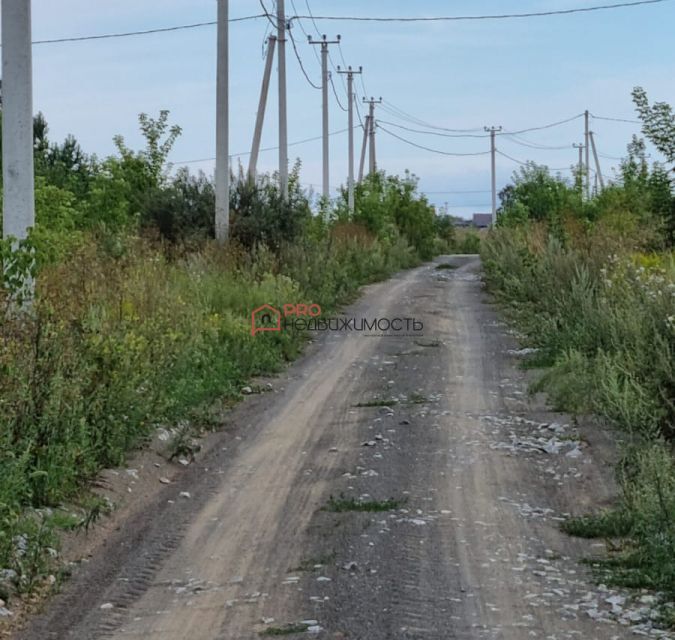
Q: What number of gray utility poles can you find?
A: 12